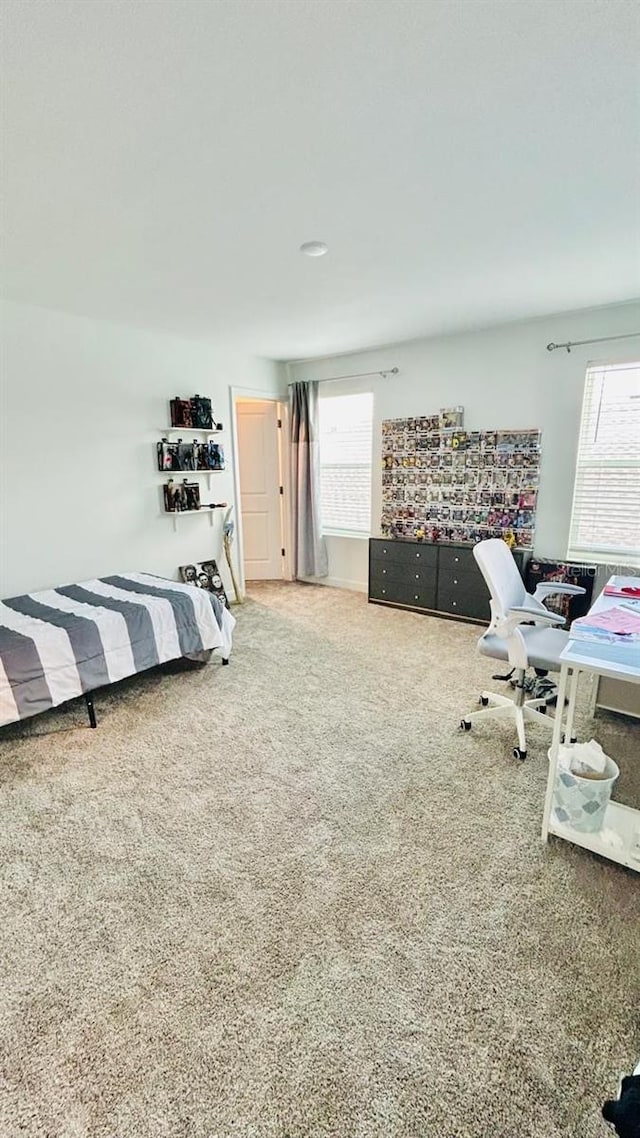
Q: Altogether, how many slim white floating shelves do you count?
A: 3